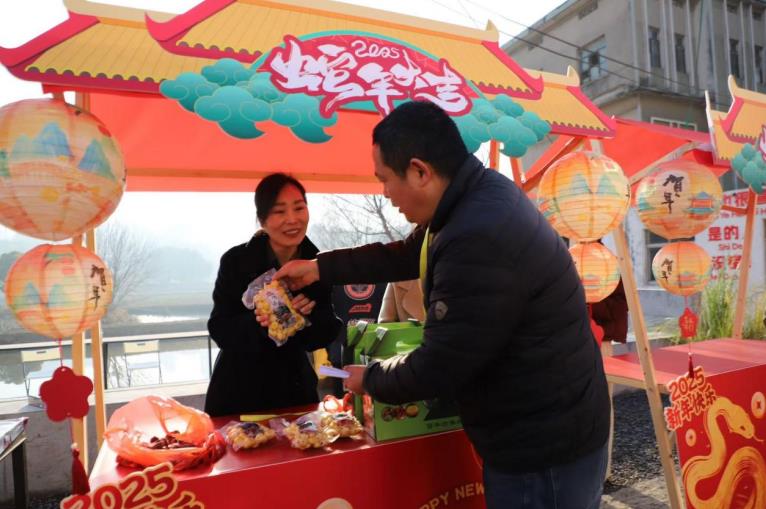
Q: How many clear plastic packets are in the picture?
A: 4